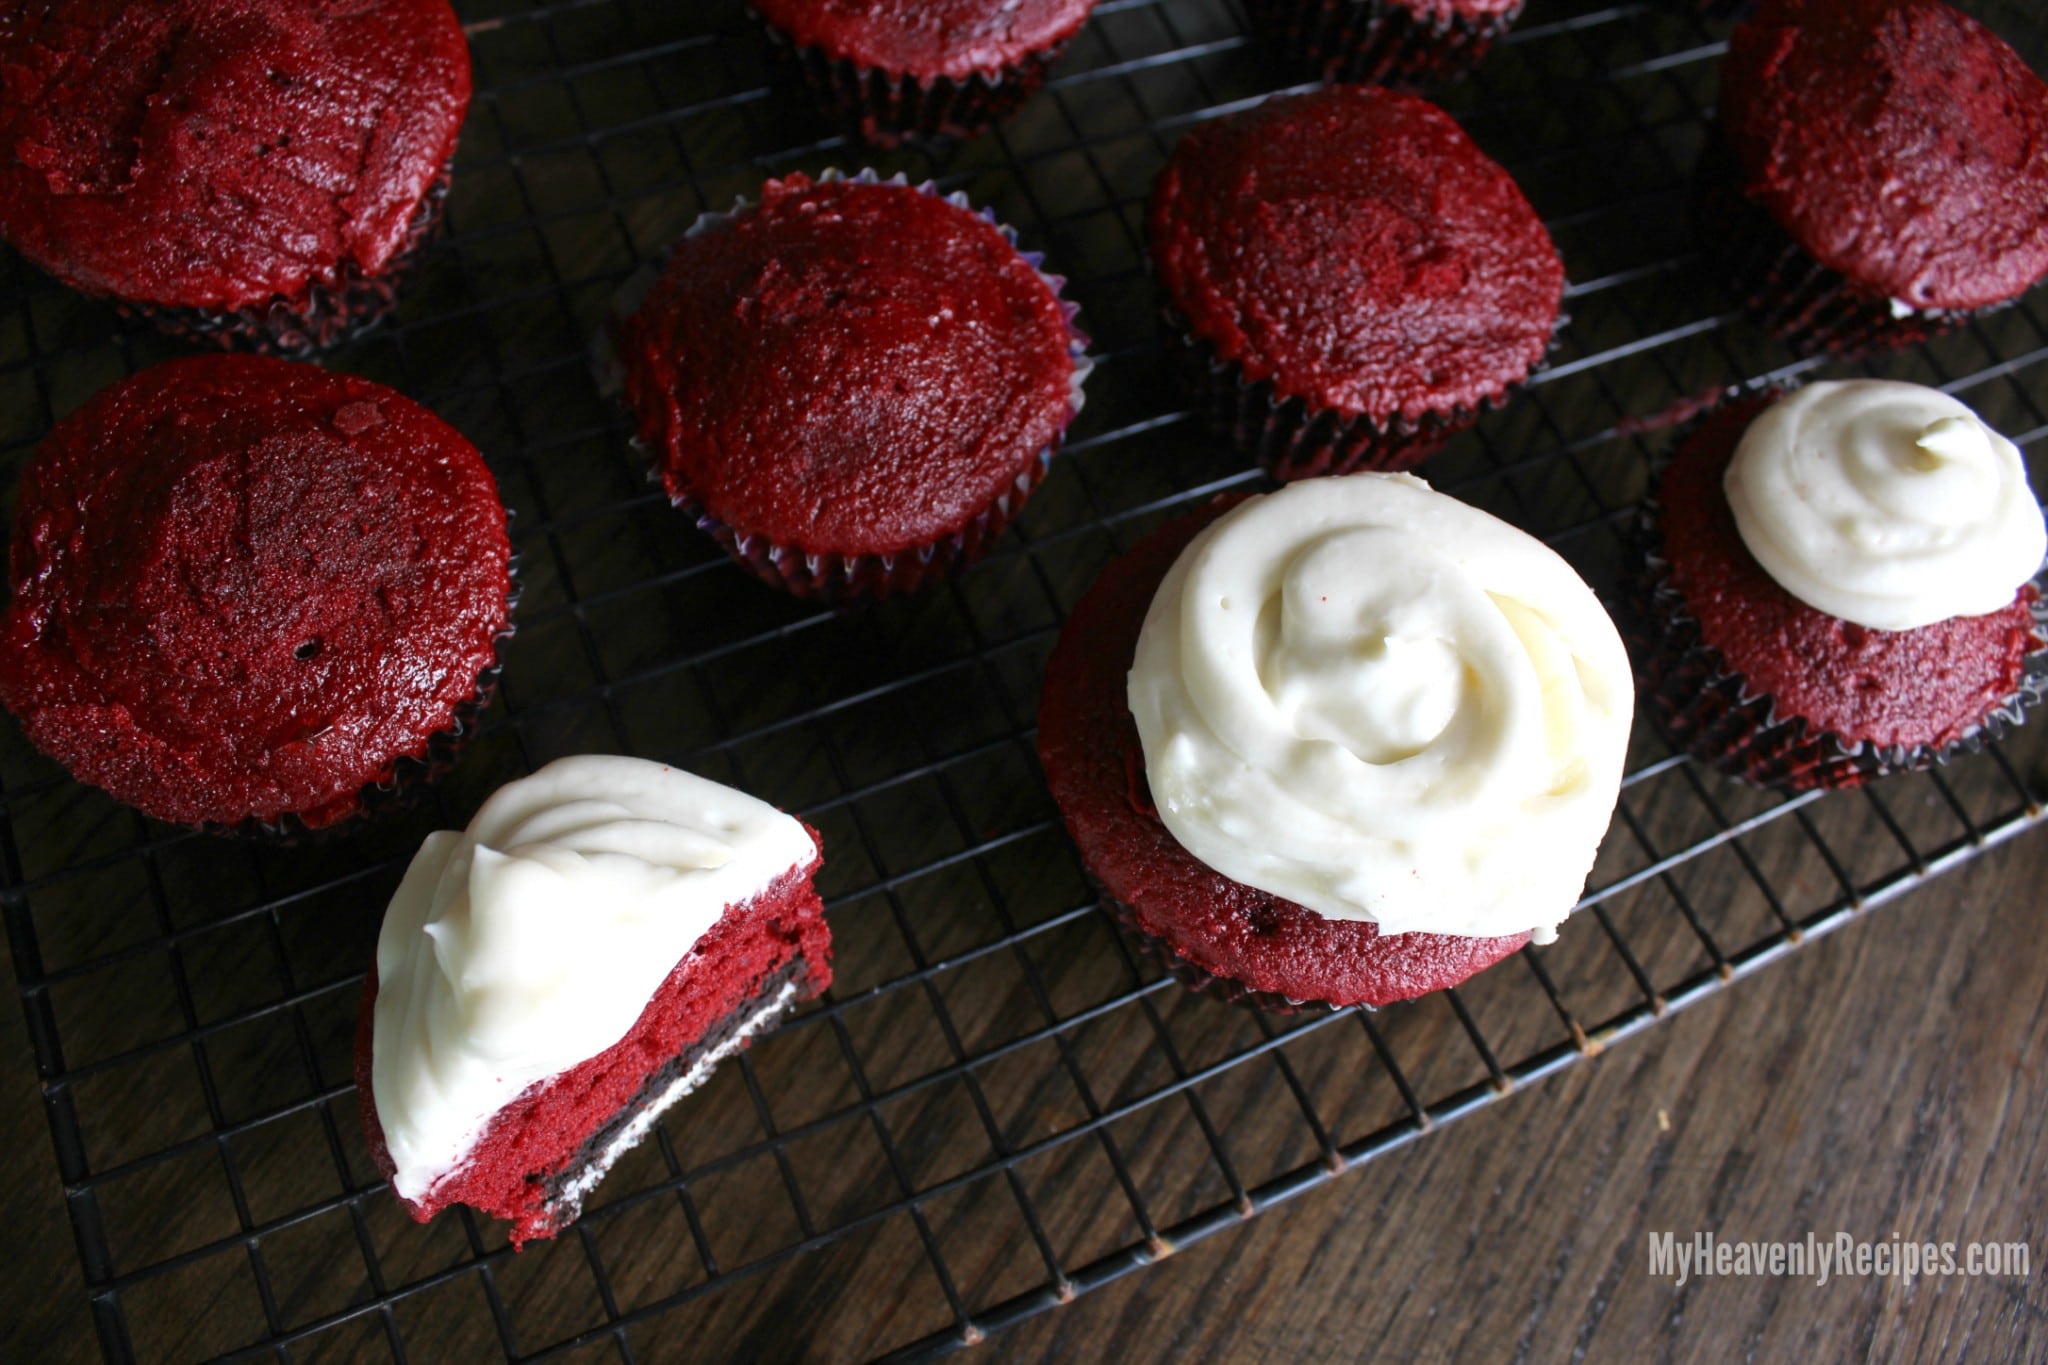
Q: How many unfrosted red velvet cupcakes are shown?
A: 7